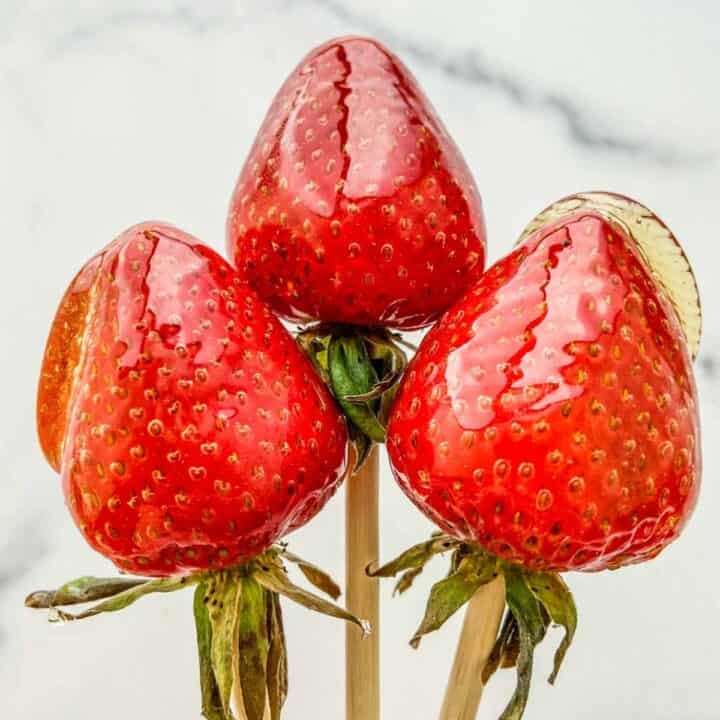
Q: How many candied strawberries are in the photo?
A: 3